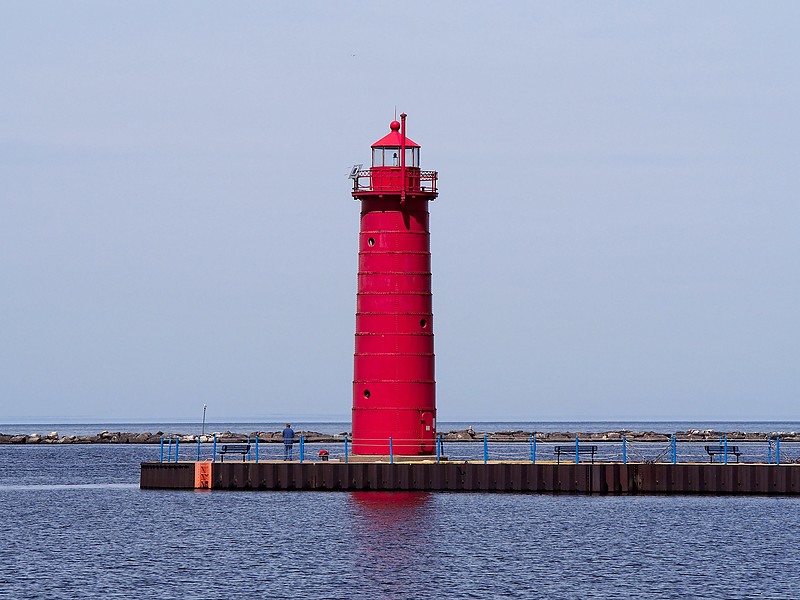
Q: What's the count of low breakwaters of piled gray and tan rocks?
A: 1